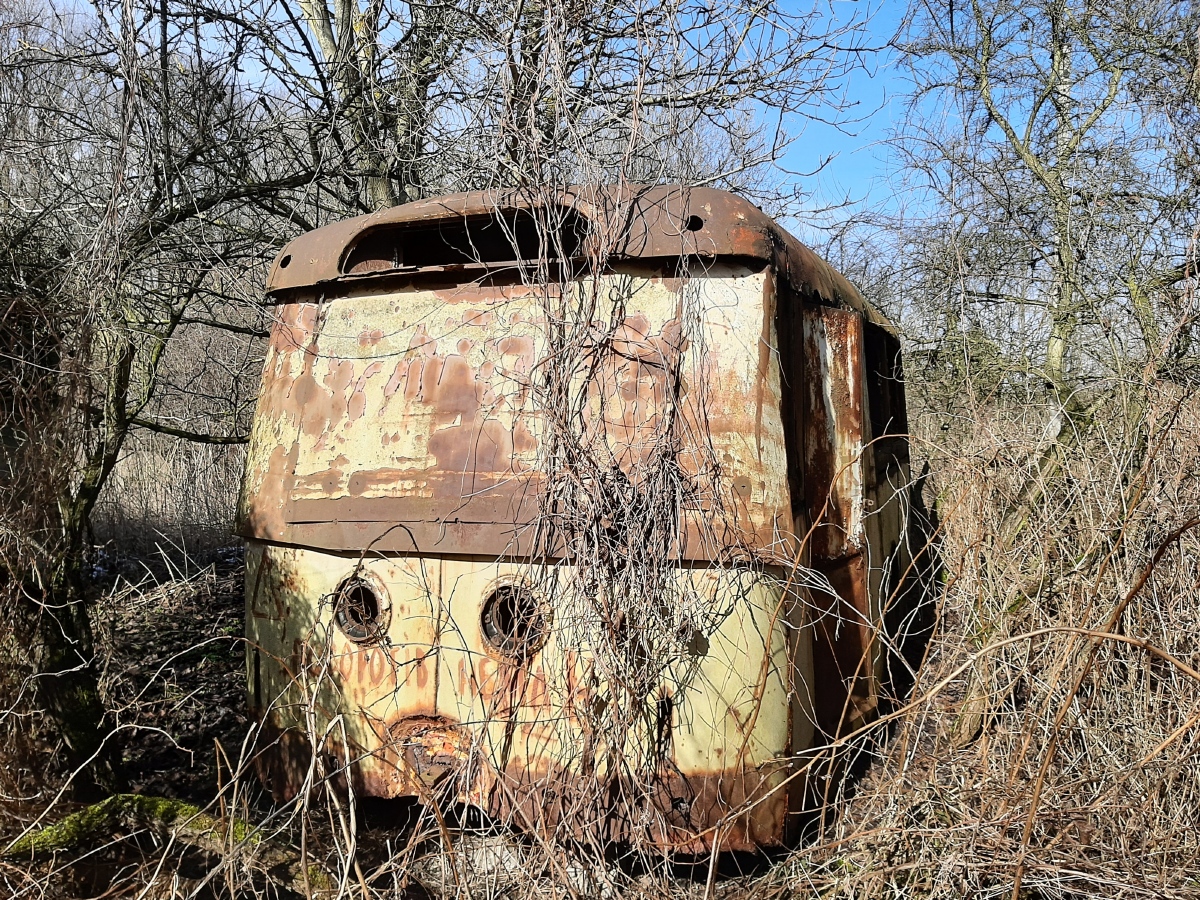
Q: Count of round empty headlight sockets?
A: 2